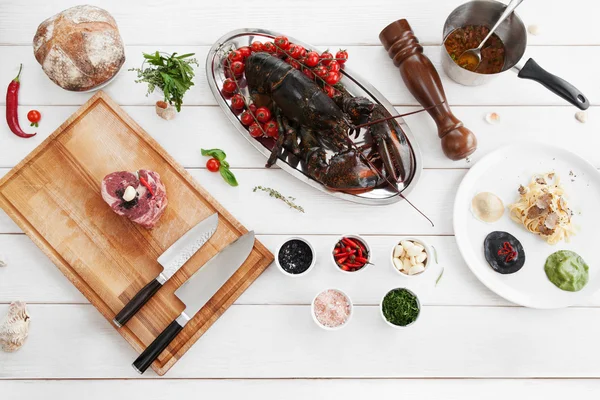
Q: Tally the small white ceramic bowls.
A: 5